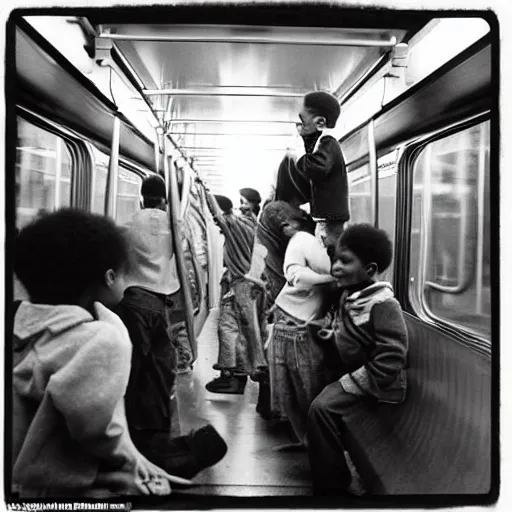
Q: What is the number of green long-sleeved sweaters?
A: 0